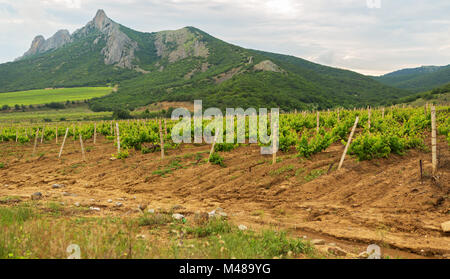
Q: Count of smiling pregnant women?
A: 0